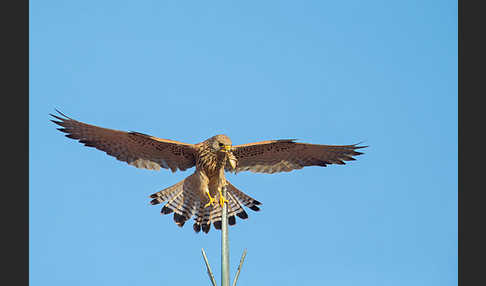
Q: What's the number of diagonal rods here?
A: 2